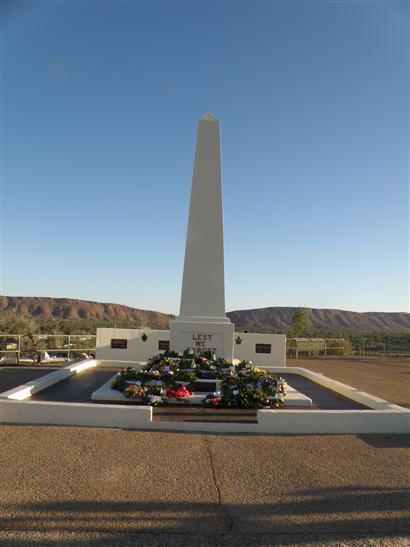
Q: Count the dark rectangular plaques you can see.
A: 3